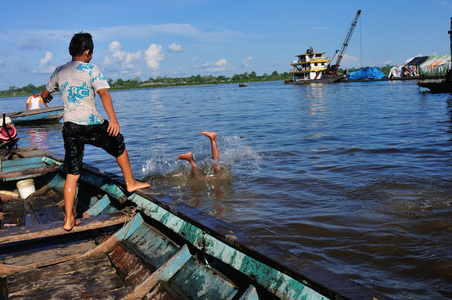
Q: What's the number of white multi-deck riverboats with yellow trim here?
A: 1